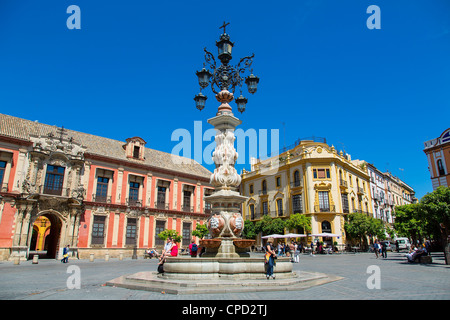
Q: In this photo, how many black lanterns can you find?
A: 5